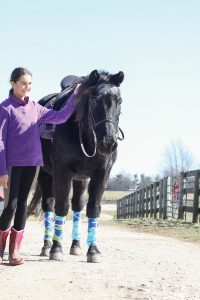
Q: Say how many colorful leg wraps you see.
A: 4